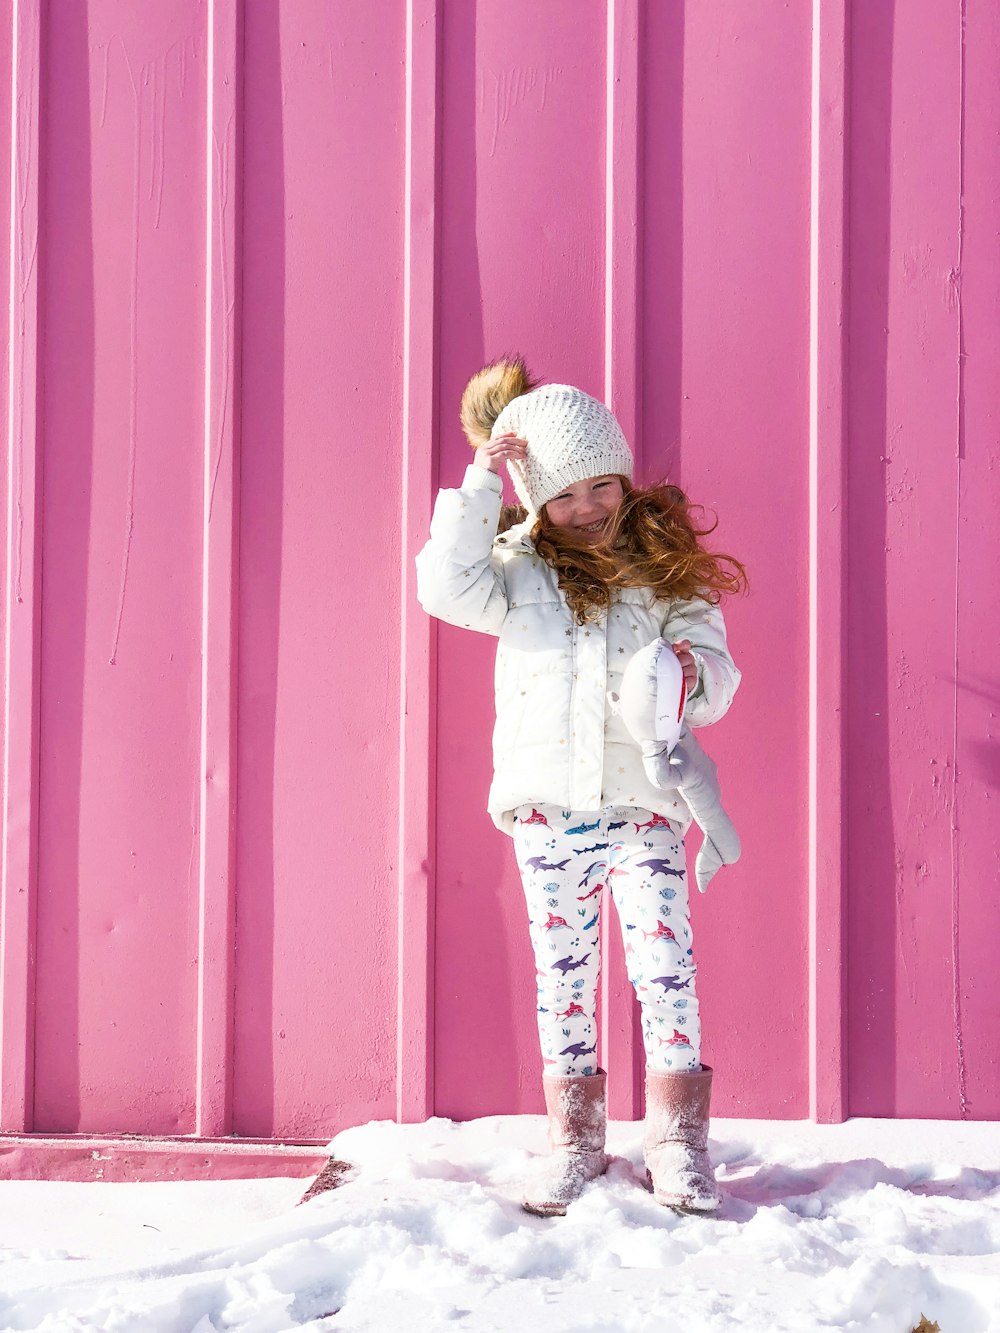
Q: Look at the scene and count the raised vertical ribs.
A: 5